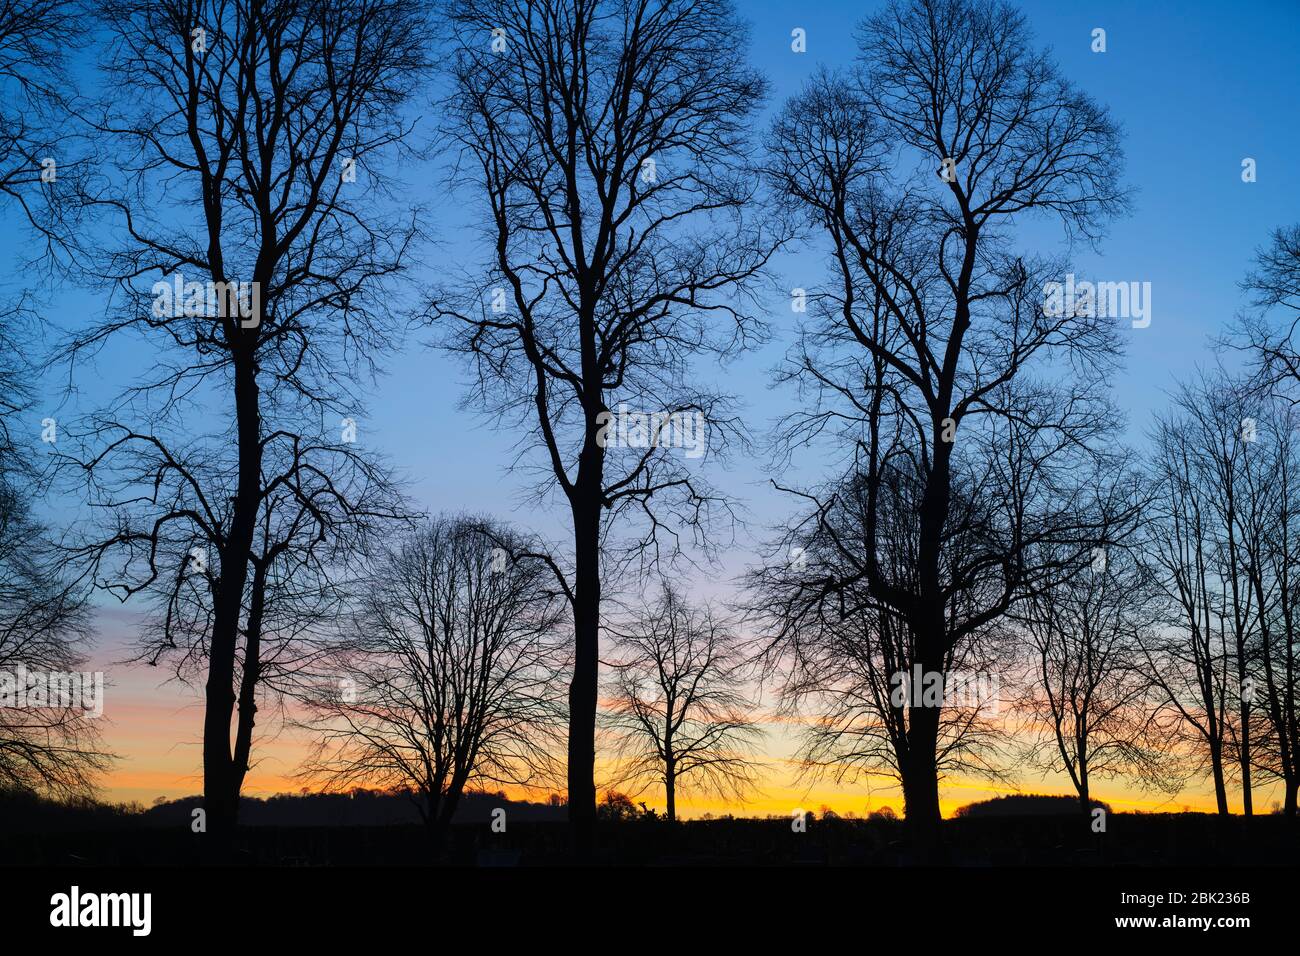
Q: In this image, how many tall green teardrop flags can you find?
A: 0